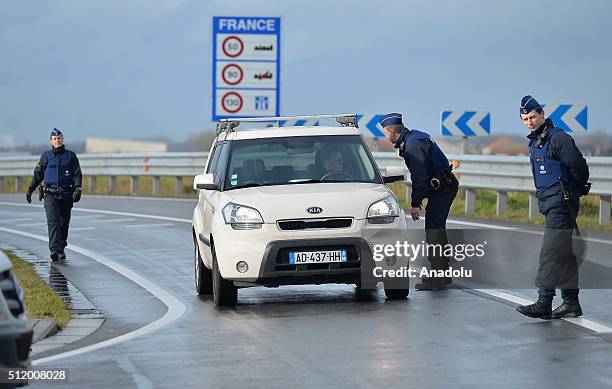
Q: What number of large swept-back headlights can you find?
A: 2